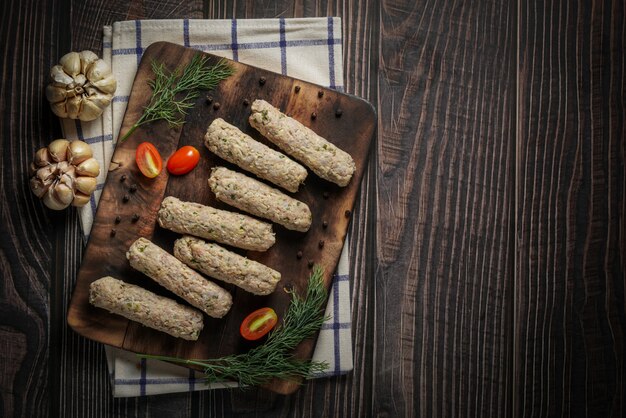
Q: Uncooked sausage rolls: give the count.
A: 7